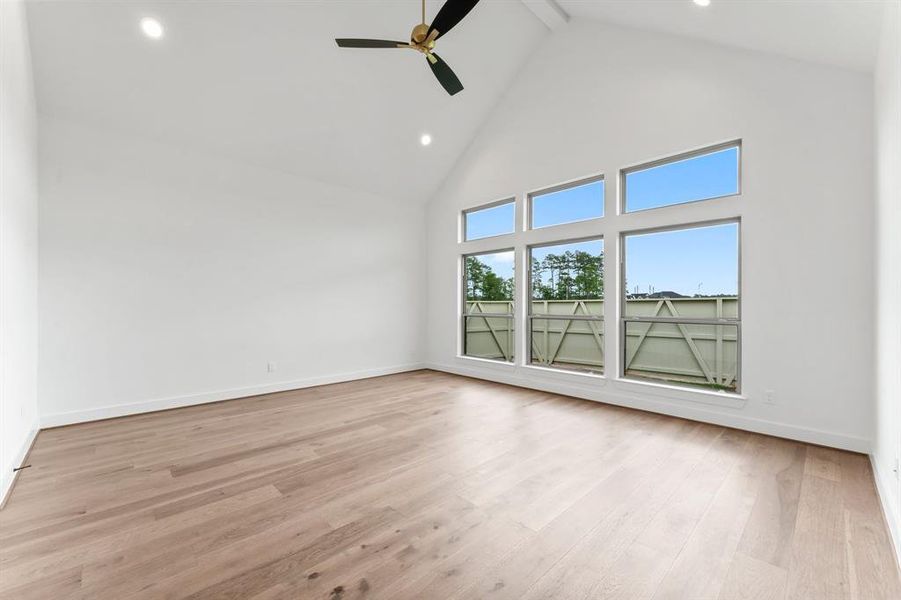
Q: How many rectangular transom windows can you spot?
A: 3